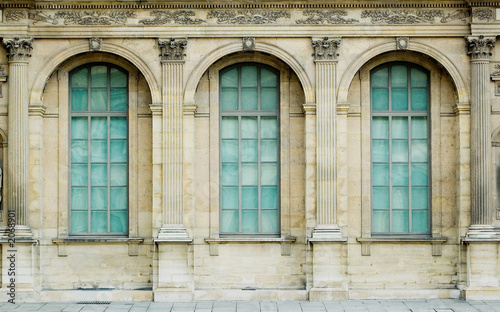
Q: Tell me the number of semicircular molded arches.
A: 3